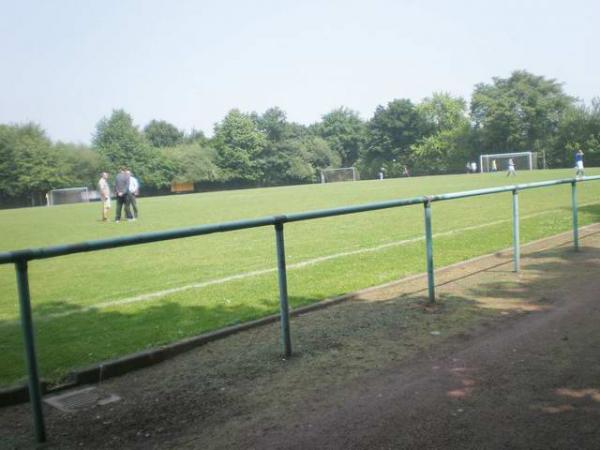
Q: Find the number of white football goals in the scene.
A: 3